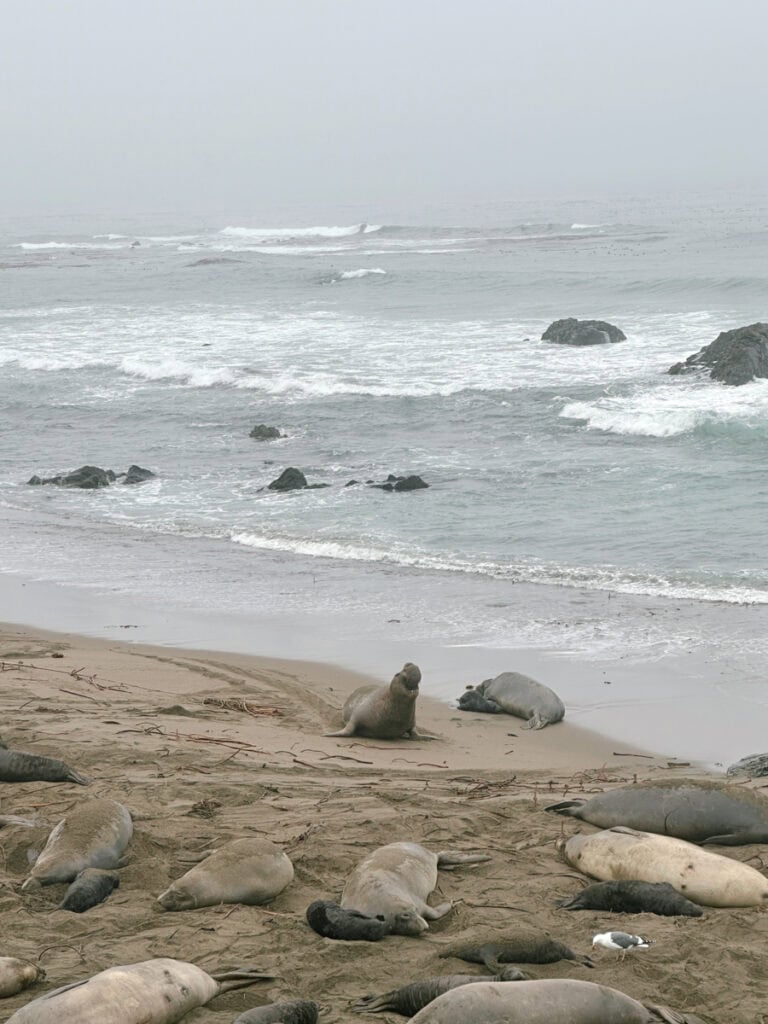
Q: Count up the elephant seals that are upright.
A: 1